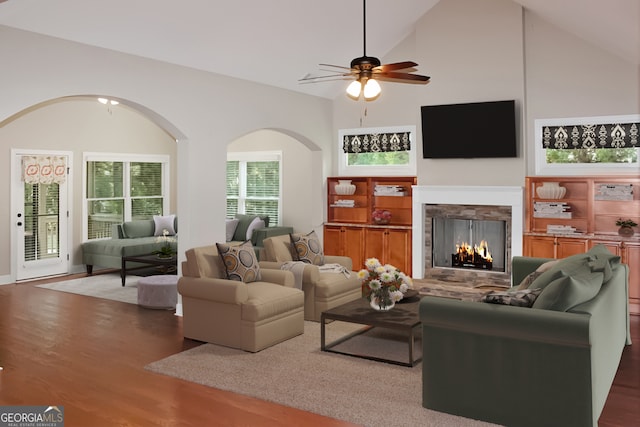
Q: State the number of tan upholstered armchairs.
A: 2